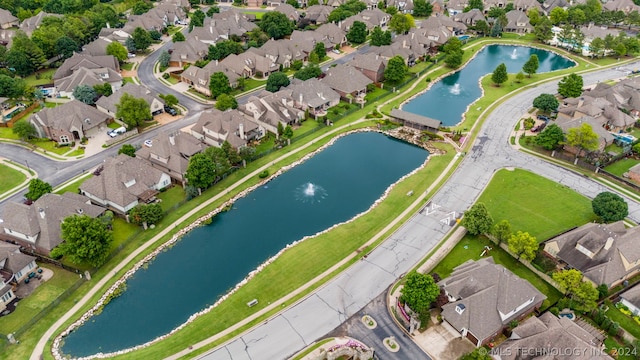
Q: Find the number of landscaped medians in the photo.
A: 2